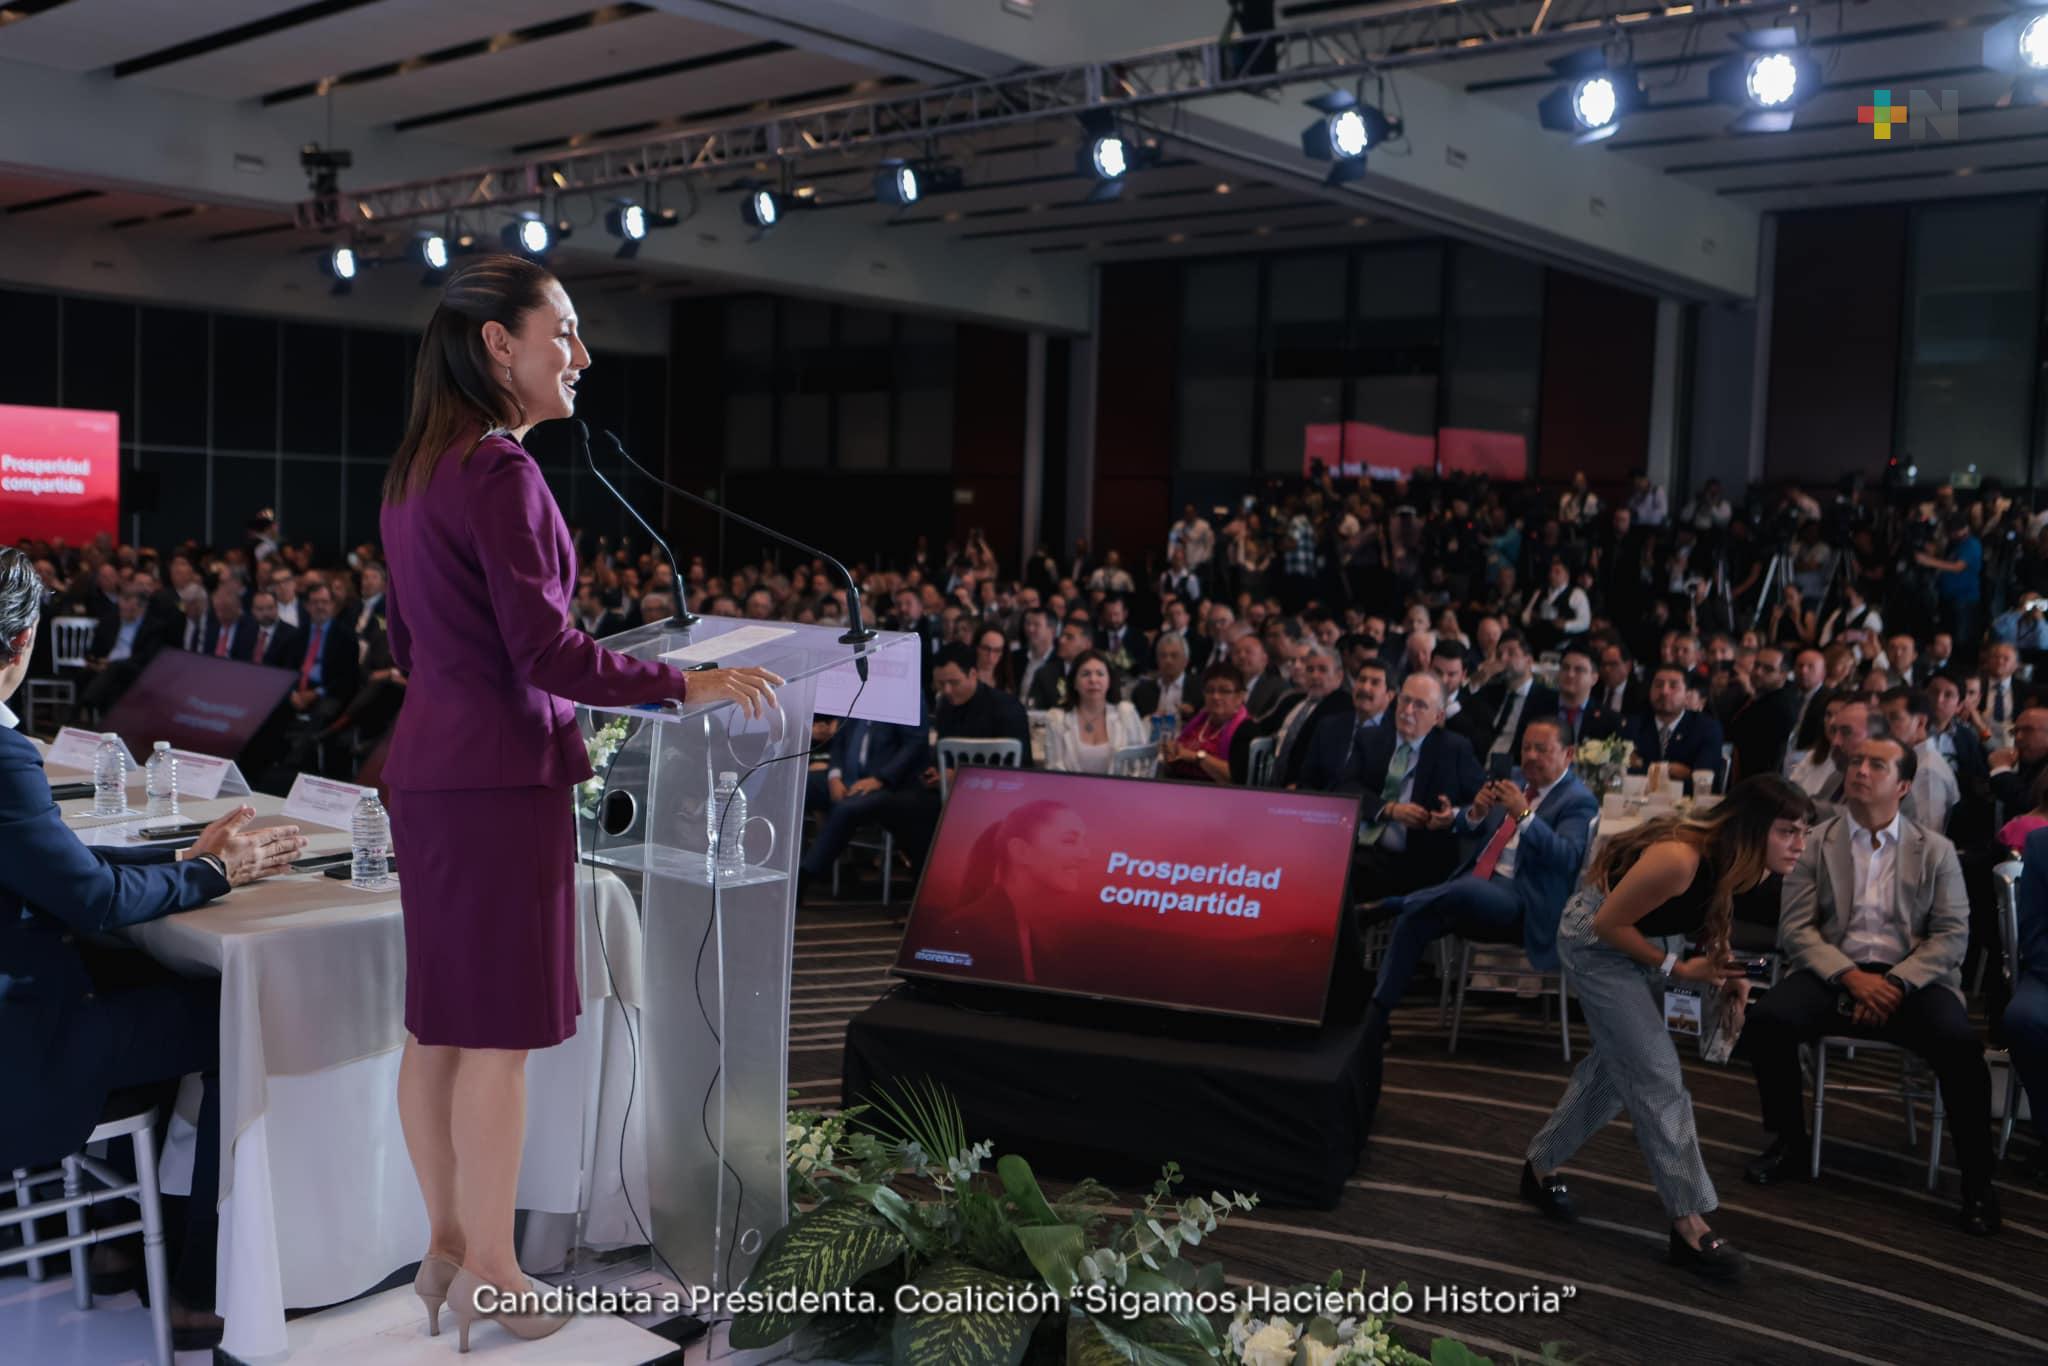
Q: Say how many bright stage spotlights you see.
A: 11